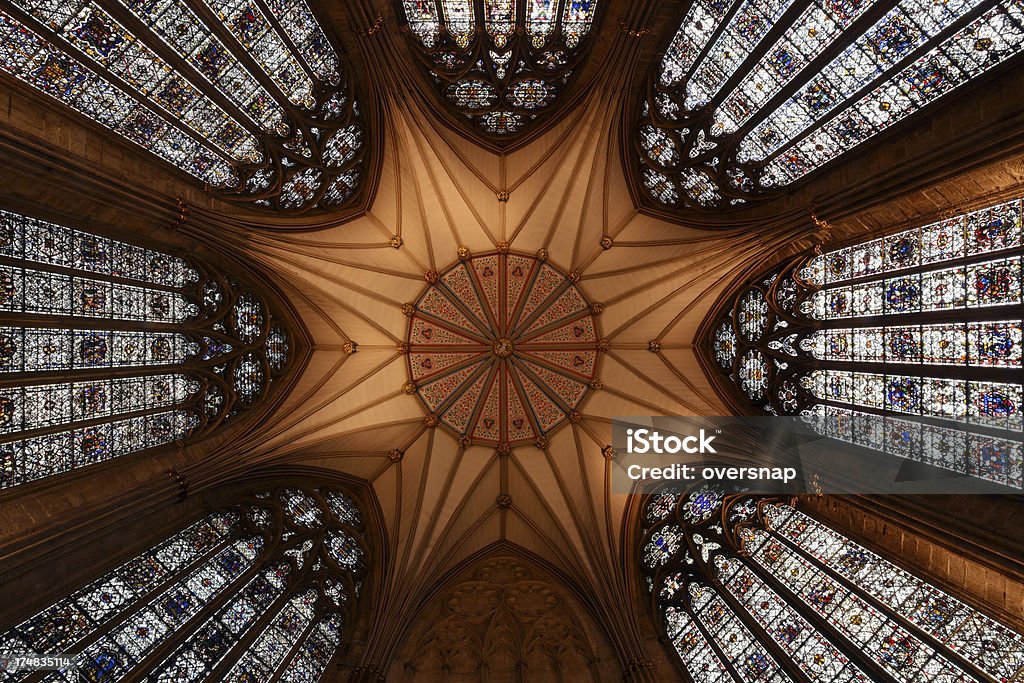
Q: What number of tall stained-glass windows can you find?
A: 7